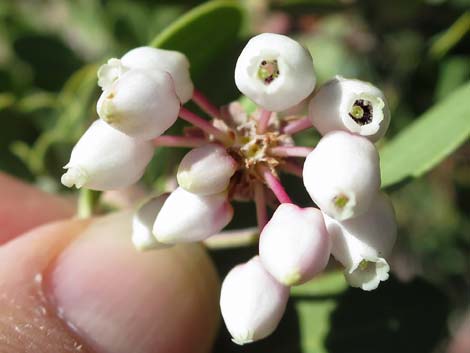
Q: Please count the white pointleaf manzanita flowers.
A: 12